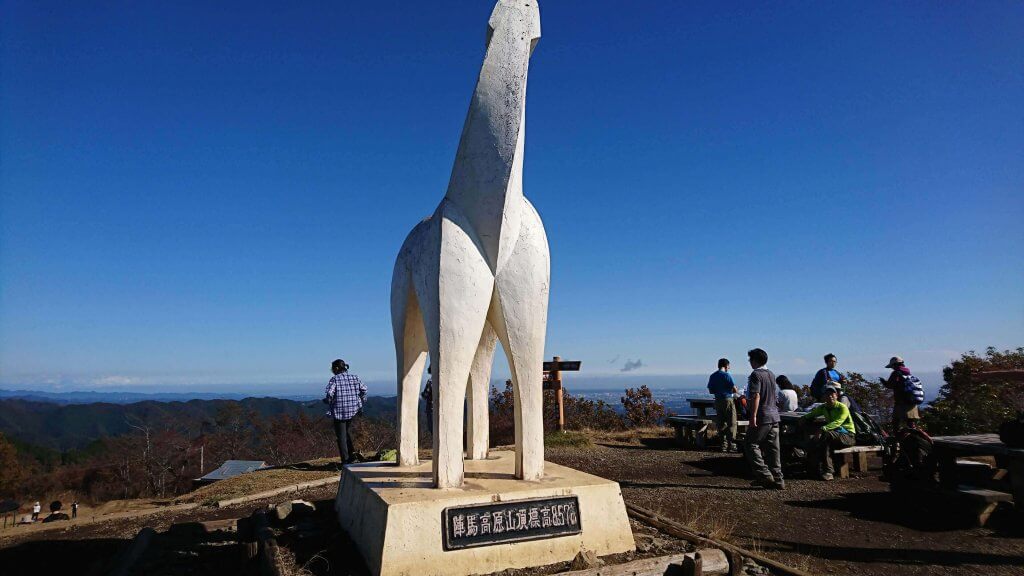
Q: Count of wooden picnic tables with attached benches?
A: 3